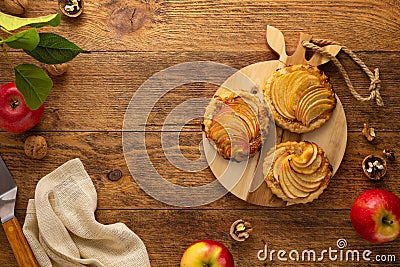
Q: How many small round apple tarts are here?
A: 3